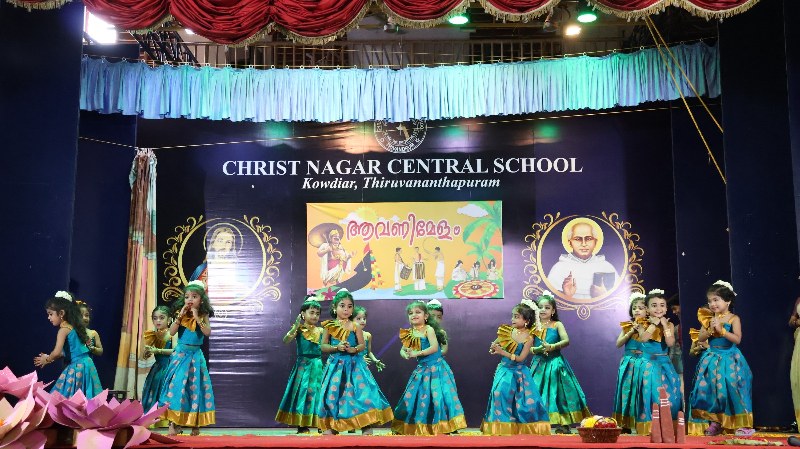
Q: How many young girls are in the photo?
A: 15